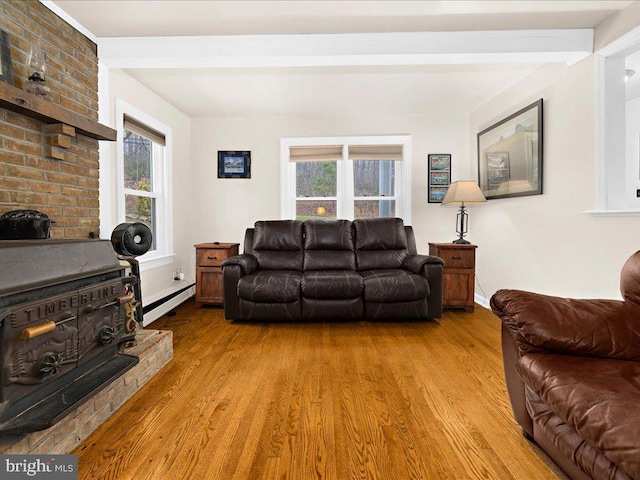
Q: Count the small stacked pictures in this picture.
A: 3